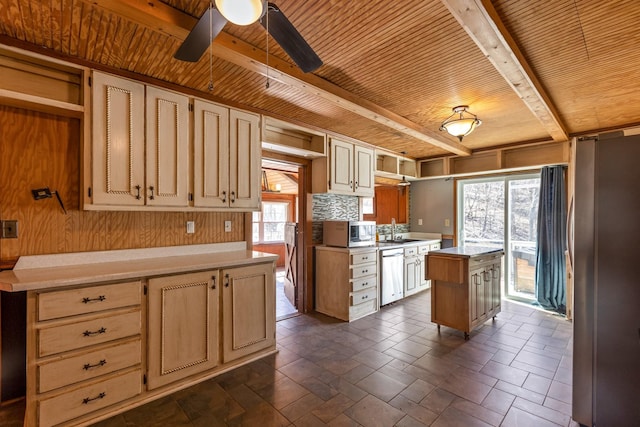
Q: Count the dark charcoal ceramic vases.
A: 0